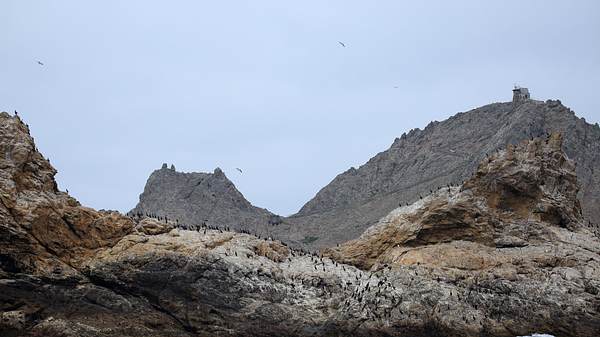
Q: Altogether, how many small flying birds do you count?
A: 4